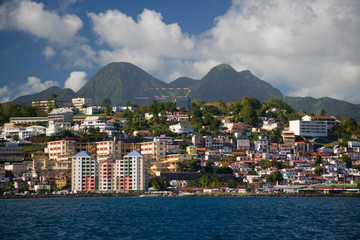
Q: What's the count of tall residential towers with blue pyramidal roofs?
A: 2